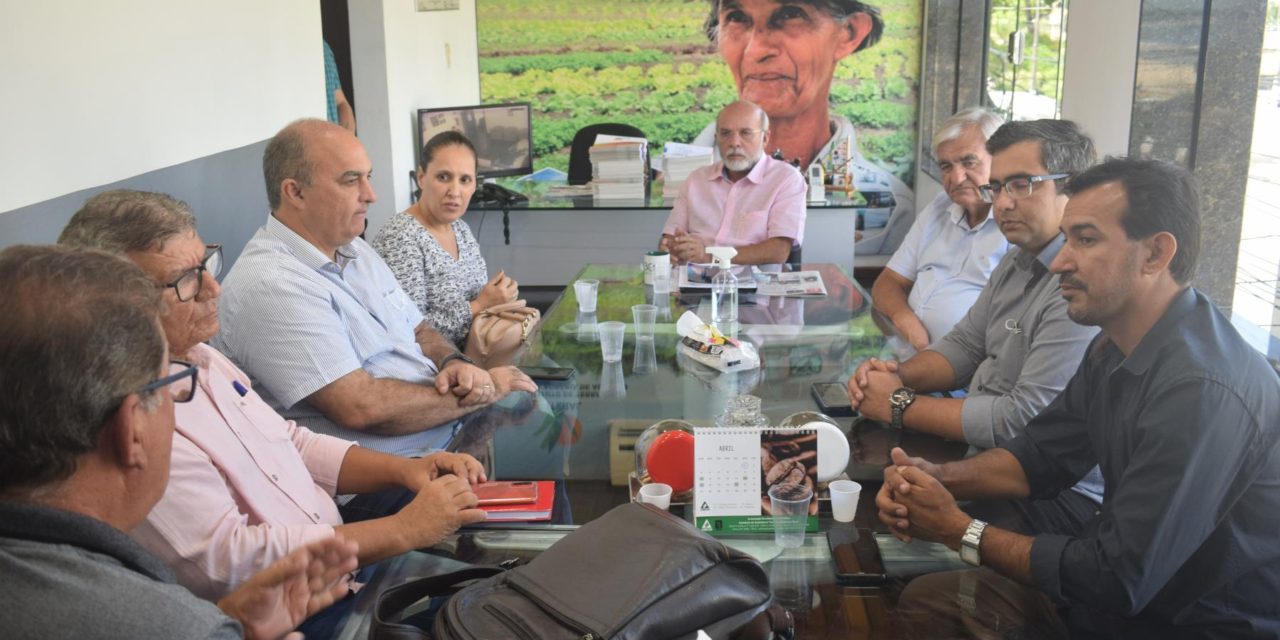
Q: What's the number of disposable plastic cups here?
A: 7